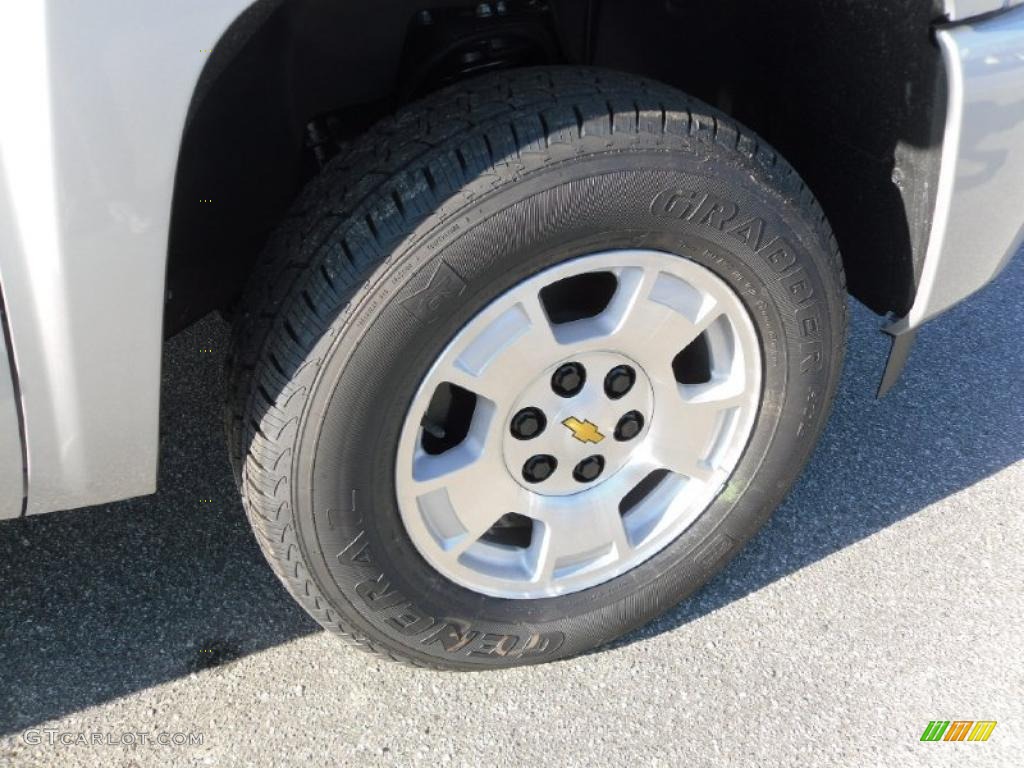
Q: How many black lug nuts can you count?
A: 6